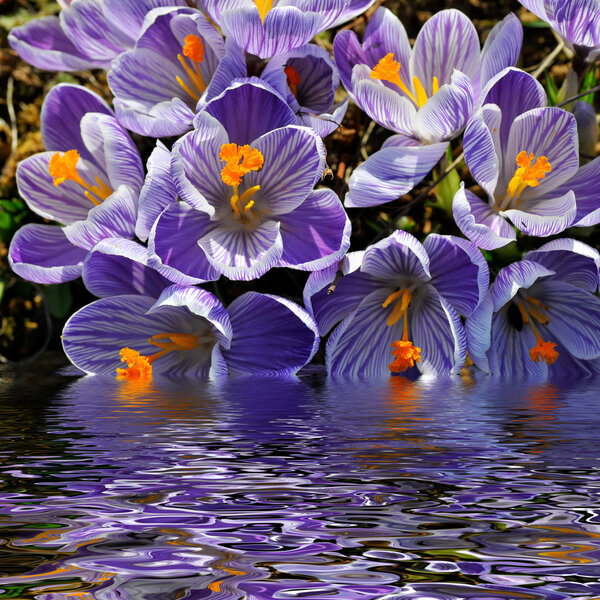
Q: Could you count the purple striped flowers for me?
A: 12